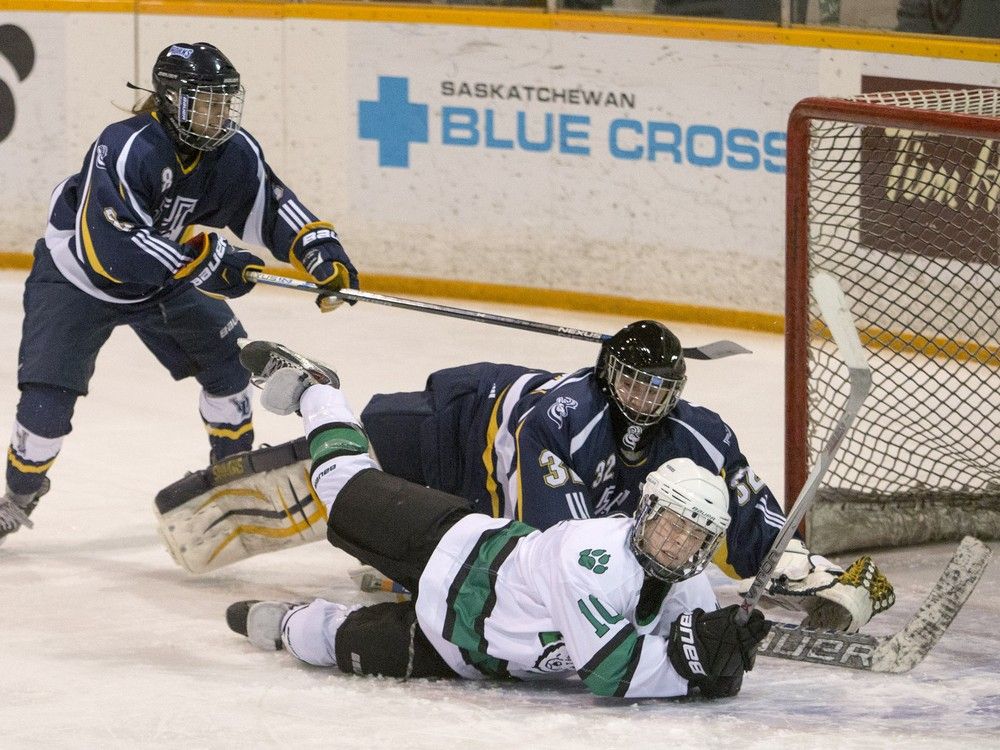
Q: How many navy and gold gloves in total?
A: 2